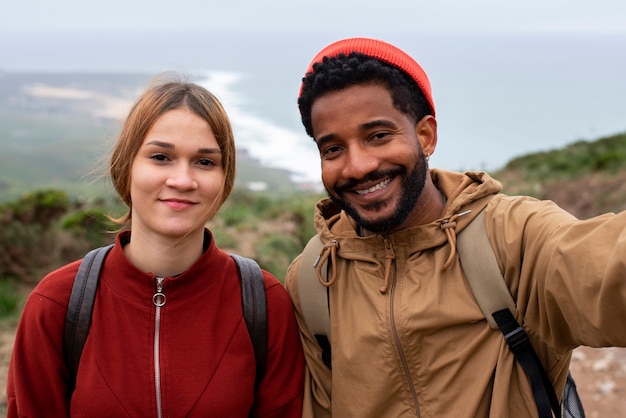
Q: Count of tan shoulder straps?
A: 2